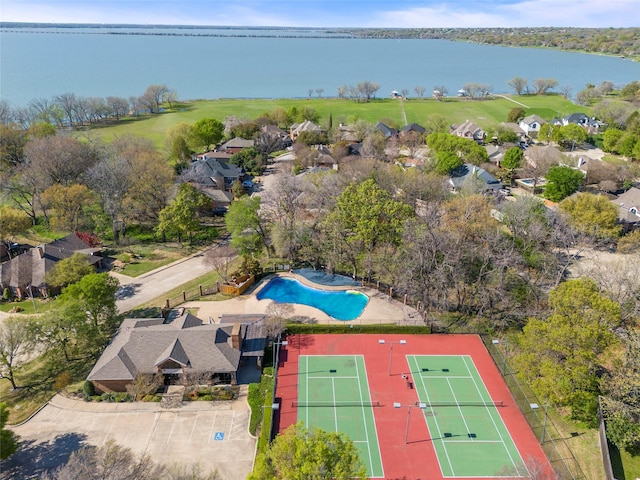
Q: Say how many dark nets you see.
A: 2